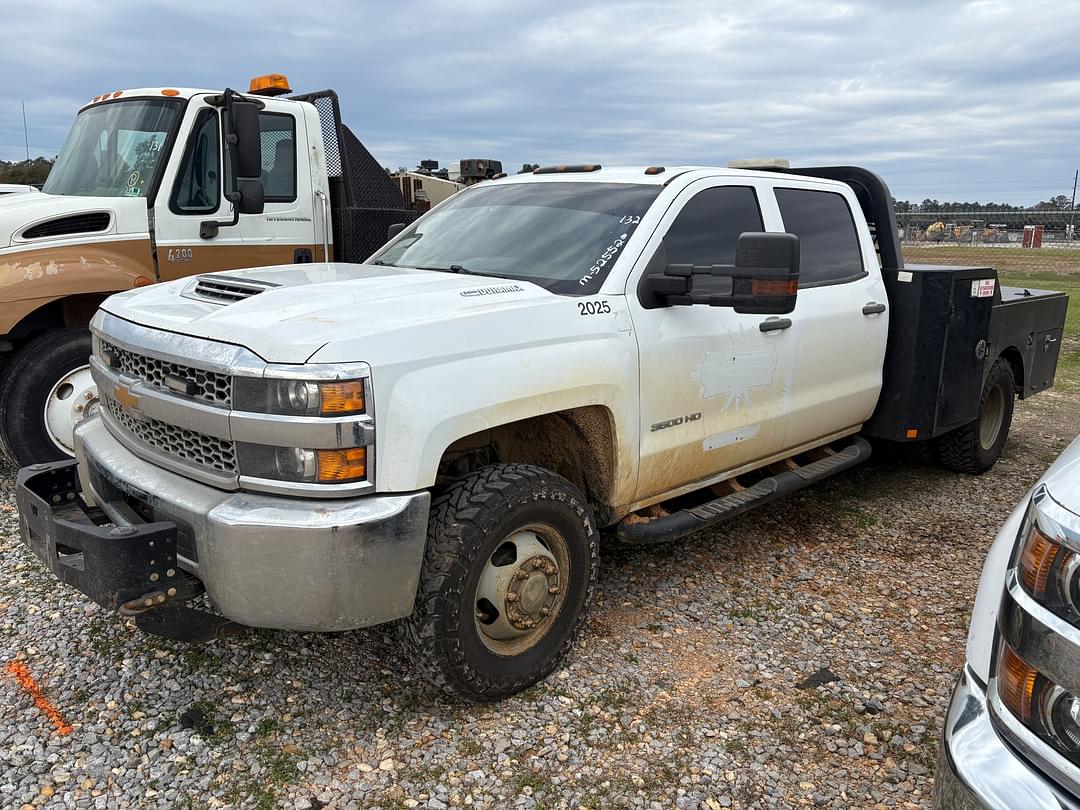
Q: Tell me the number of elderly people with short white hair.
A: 0